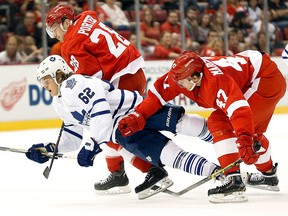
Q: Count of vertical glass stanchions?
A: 6